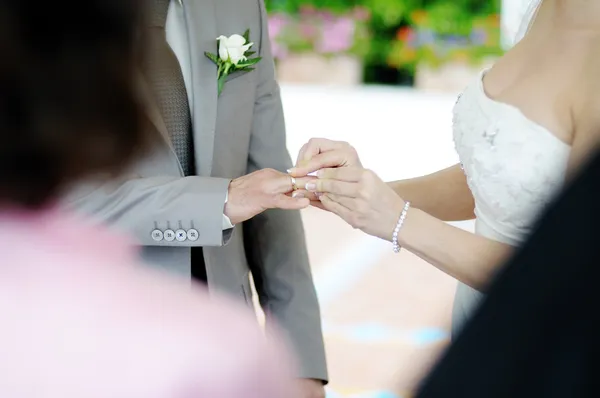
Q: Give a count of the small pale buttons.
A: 4